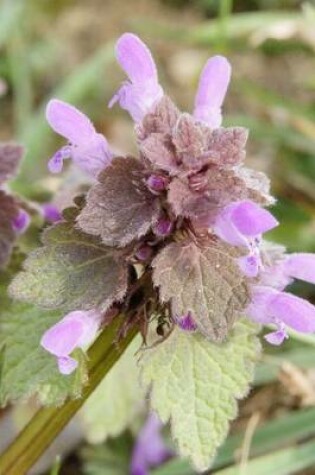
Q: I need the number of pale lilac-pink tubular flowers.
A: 7